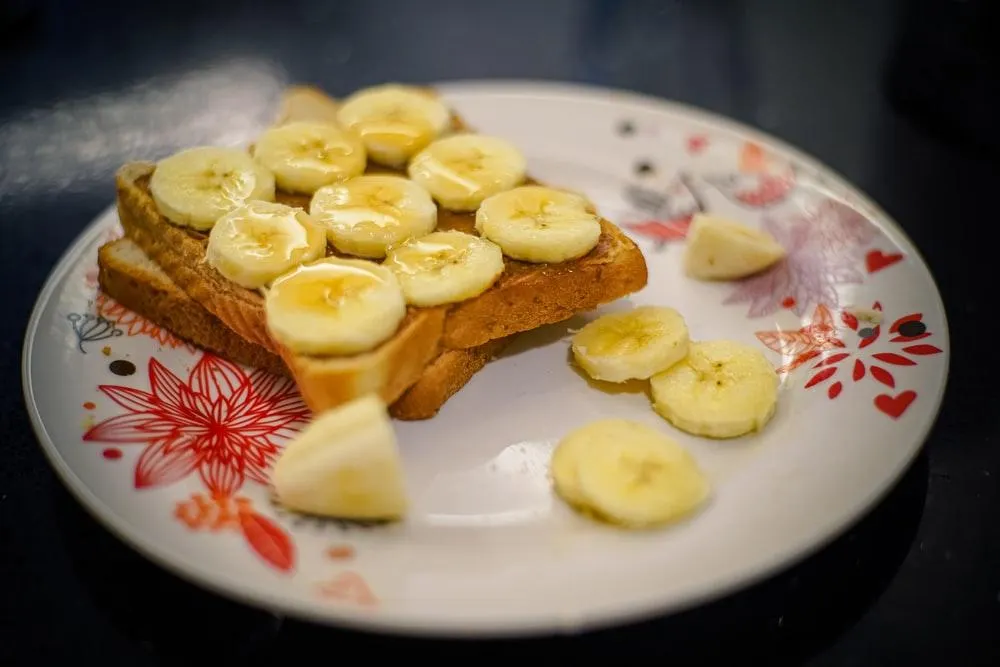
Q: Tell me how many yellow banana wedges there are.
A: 2